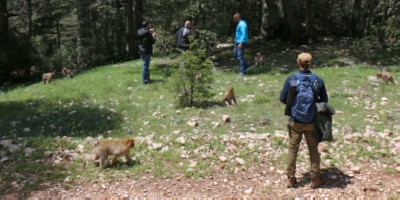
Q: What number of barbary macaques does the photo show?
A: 6